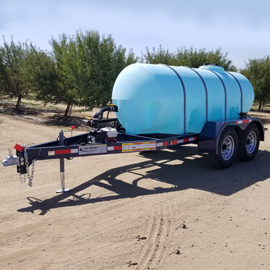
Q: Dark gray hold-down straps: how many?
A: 4